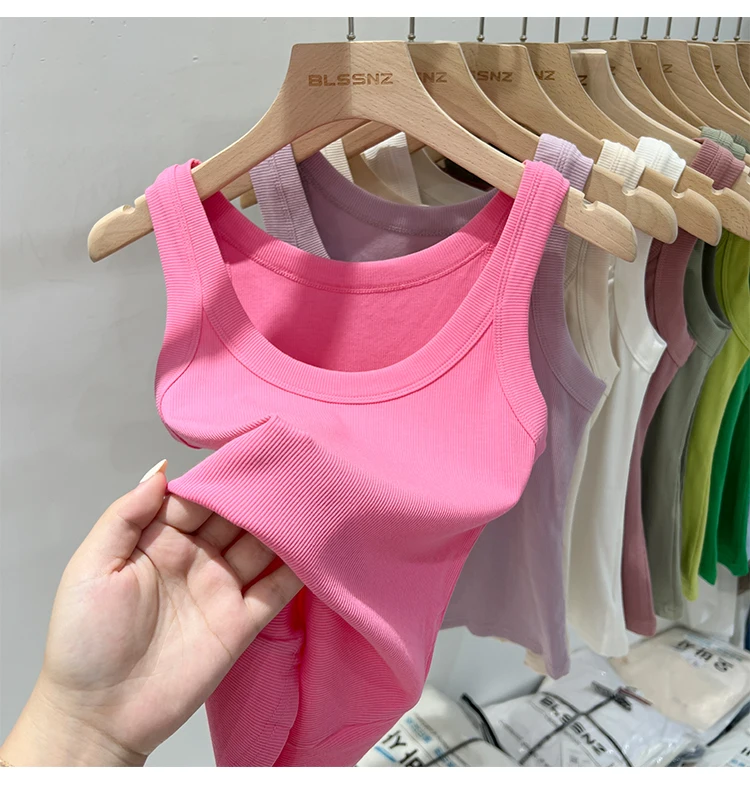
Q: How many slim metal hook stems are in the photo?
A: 12